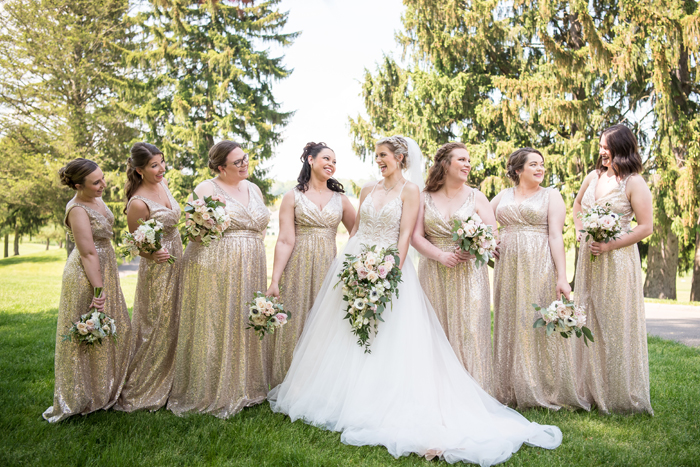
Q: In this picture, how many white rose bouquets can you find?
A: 8